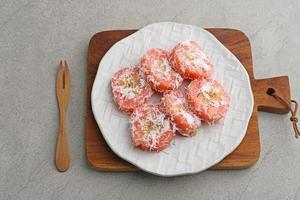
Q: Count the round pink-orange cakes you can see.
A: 6